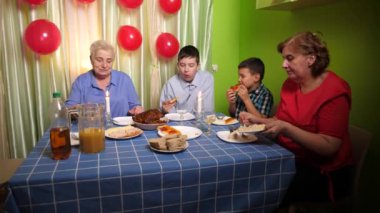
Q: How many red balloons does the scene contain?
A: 7